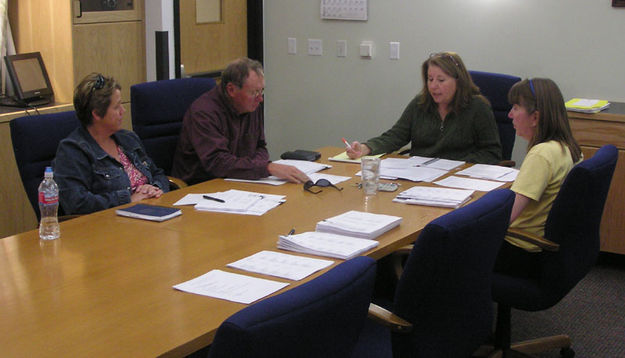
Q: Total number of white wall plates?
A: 5